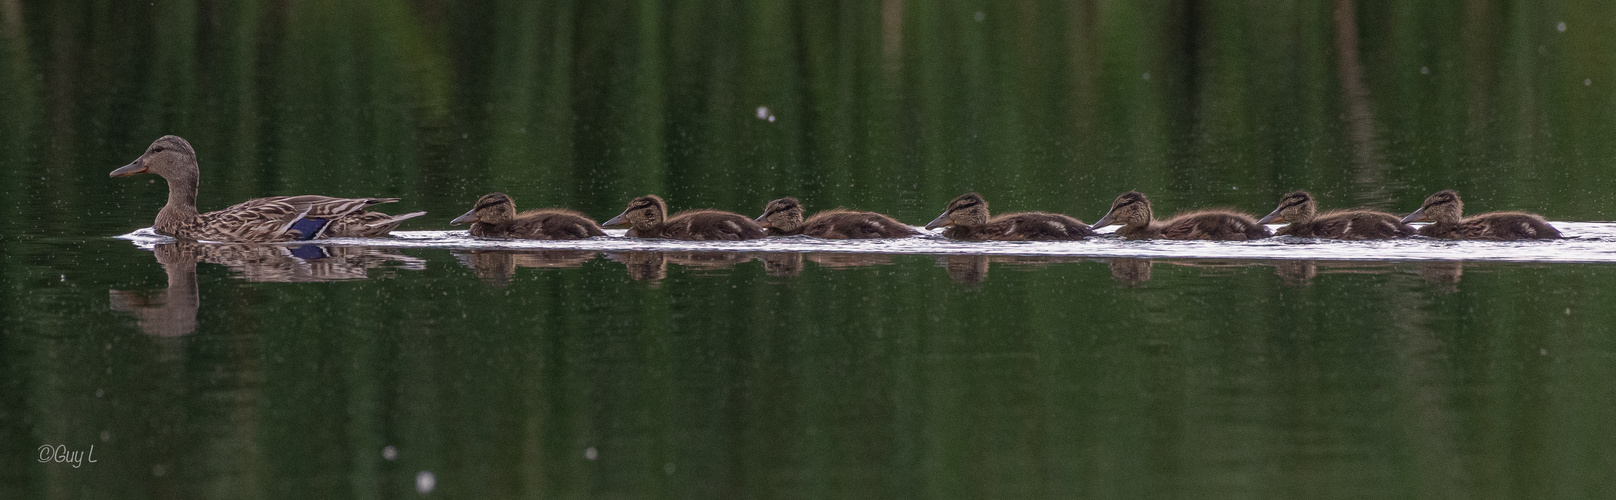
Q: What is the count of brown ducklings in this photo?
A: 7